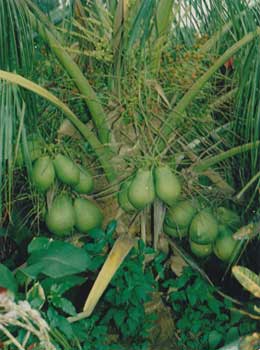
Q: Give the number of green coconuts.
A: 14